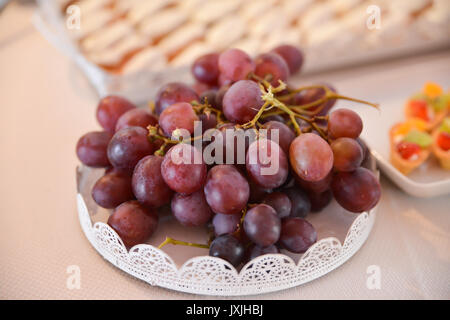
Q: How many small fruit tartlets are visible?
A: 3